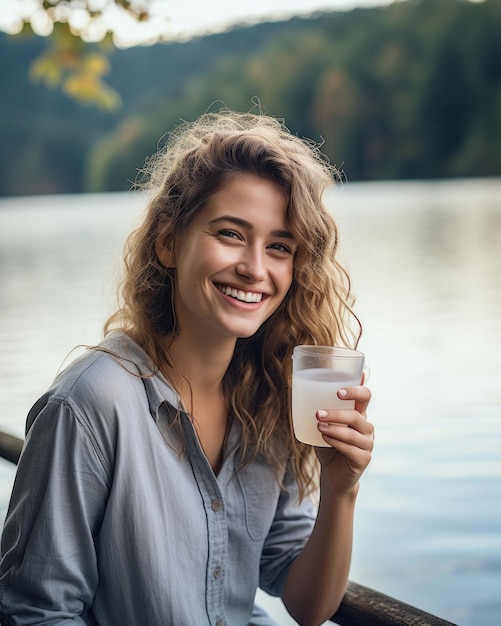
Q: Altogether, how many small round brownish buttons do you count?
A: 3